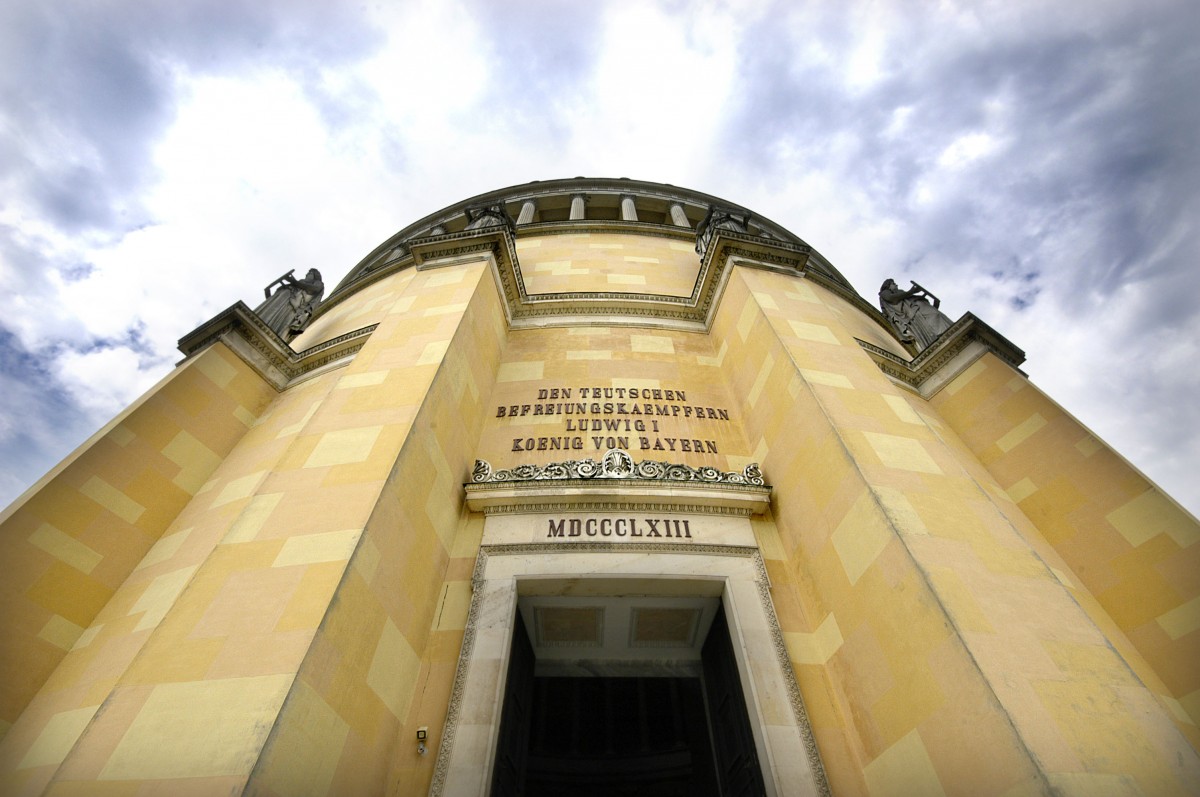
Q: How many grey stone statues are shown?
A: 4